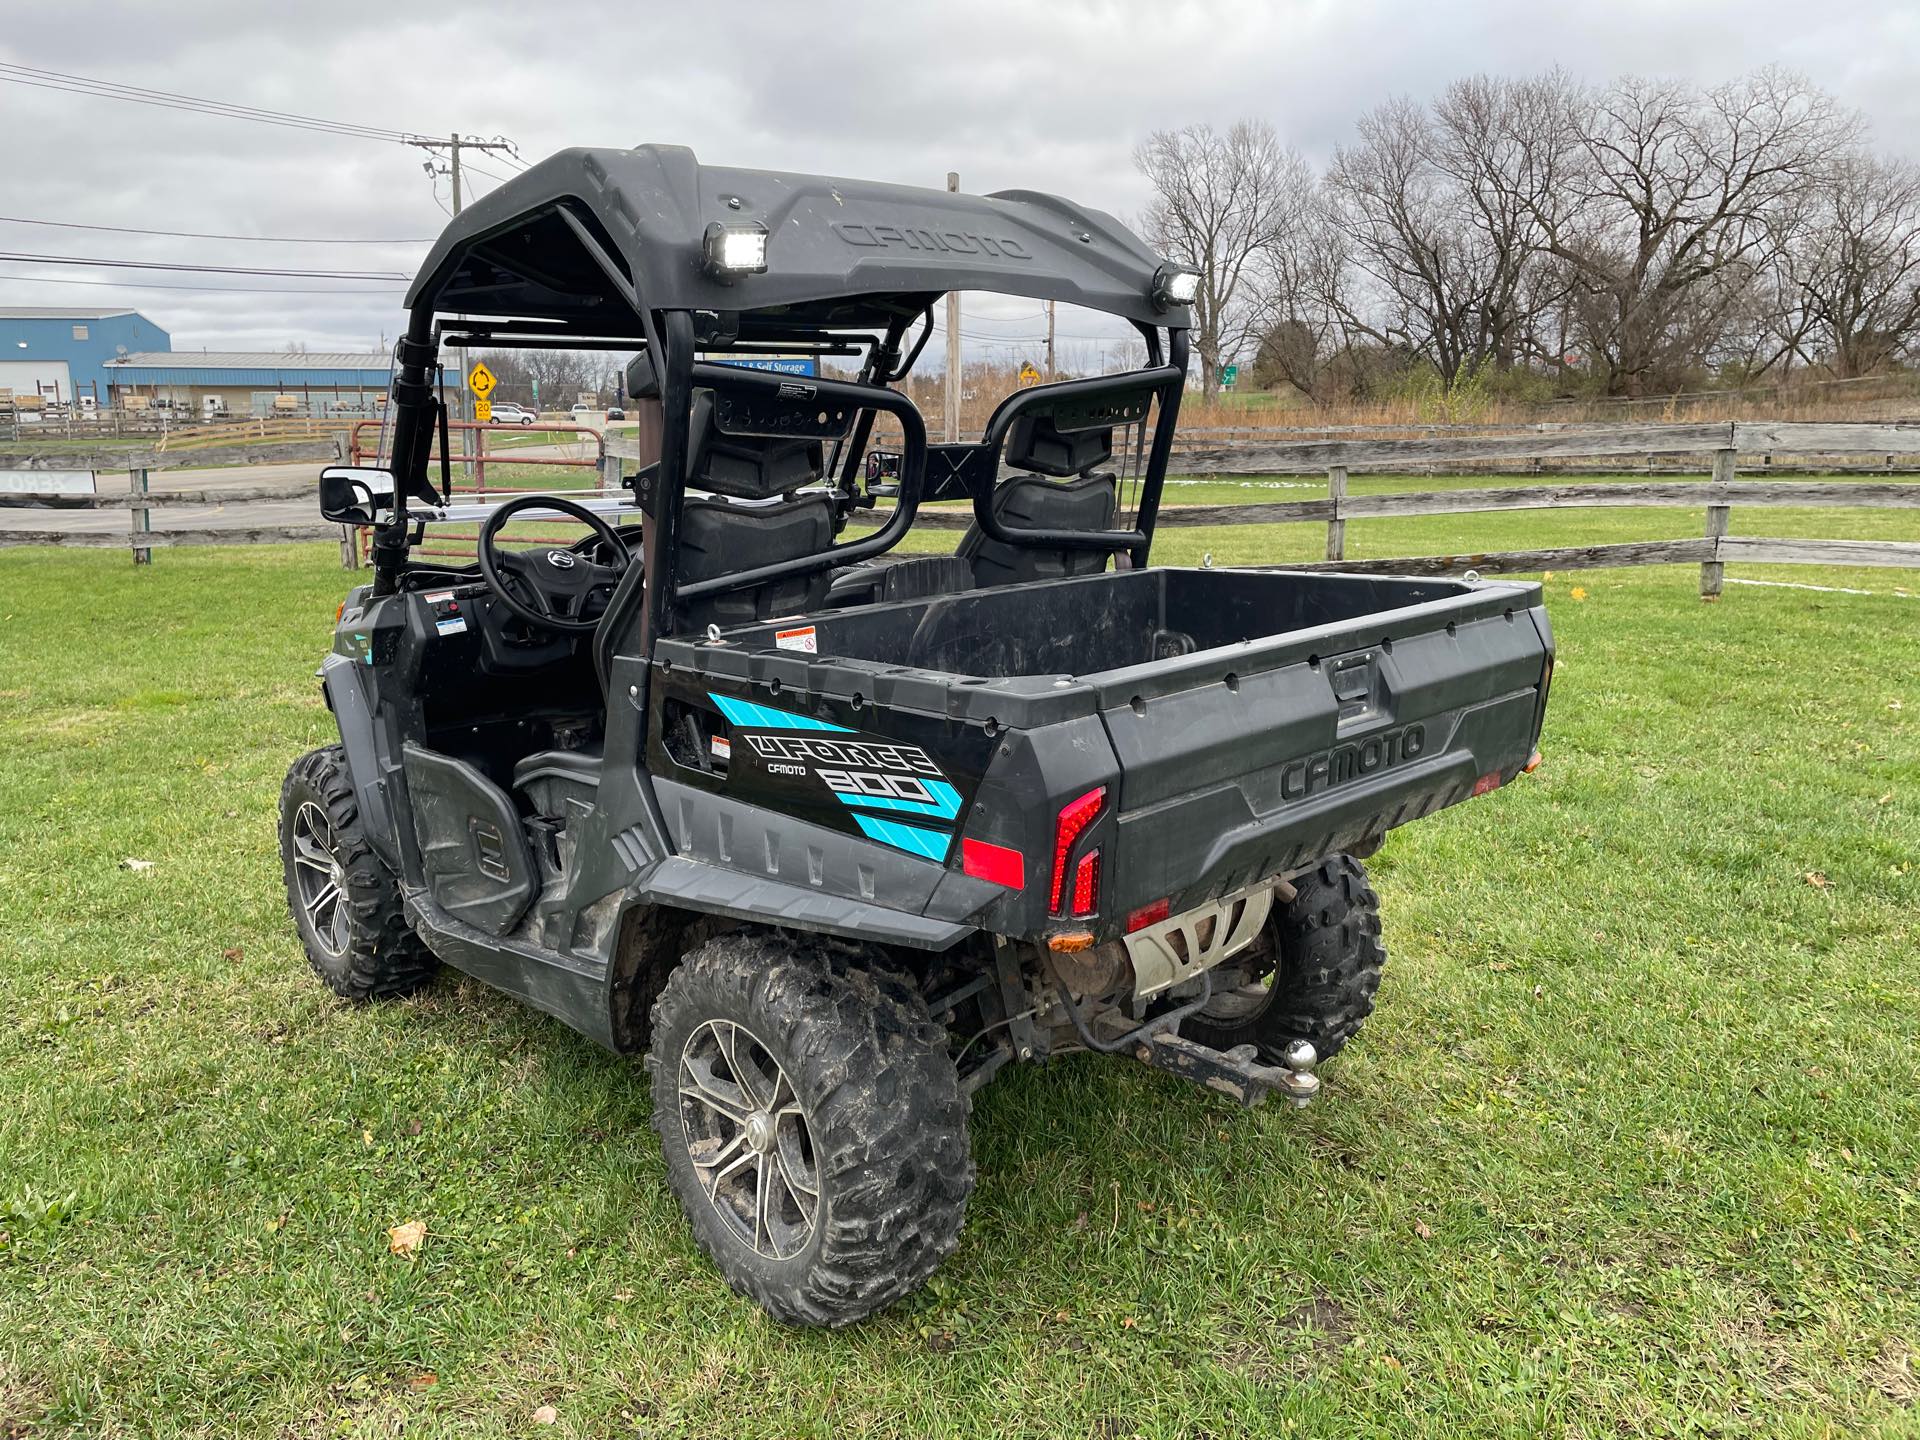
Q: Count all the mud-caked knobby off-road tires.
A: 3